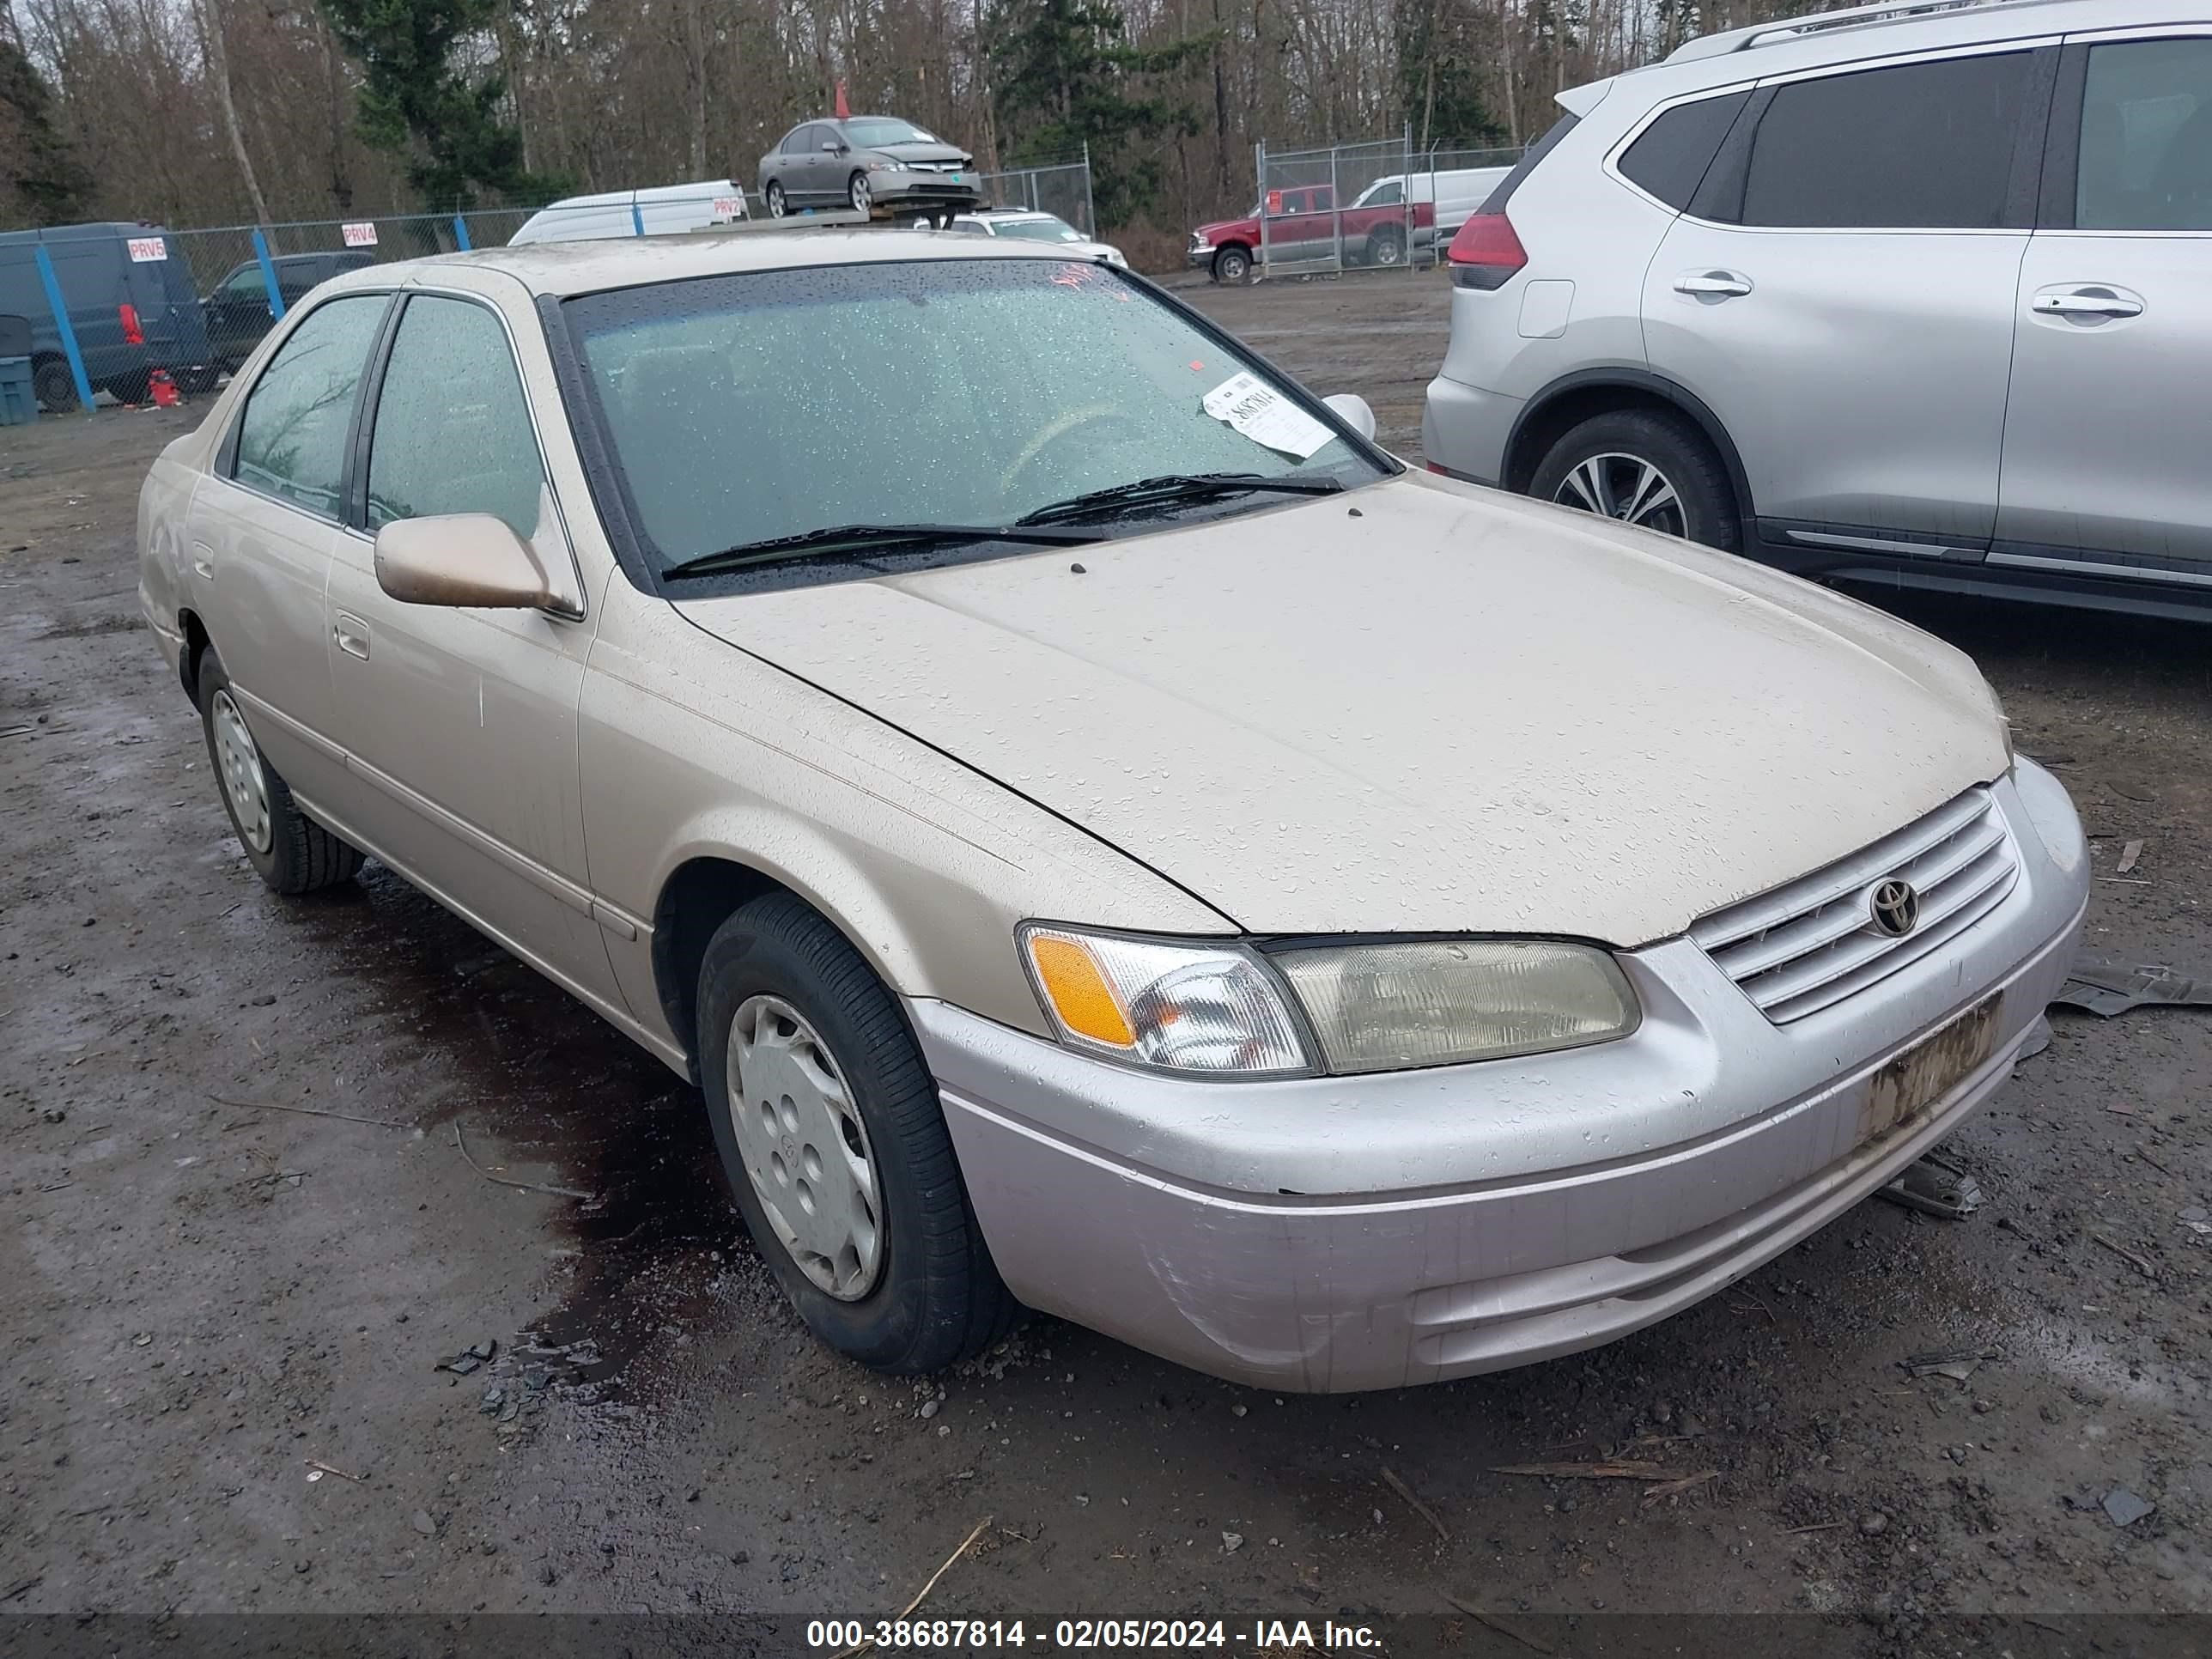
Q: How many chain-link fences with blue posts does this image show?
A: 1